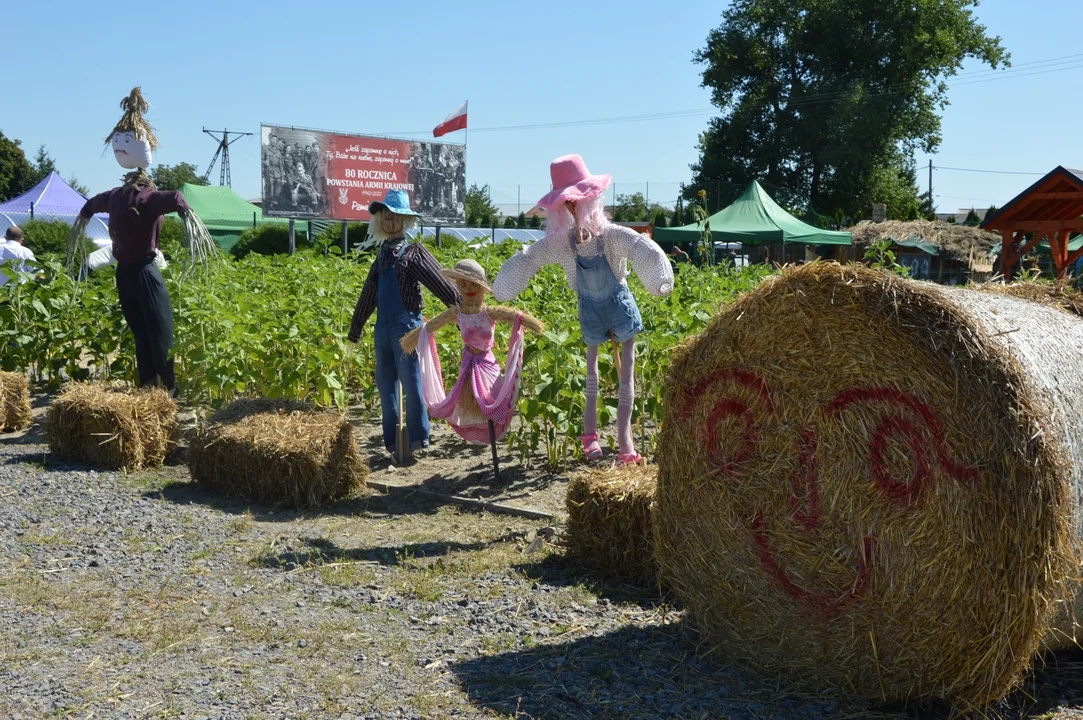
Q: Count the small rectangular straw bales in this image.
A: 4